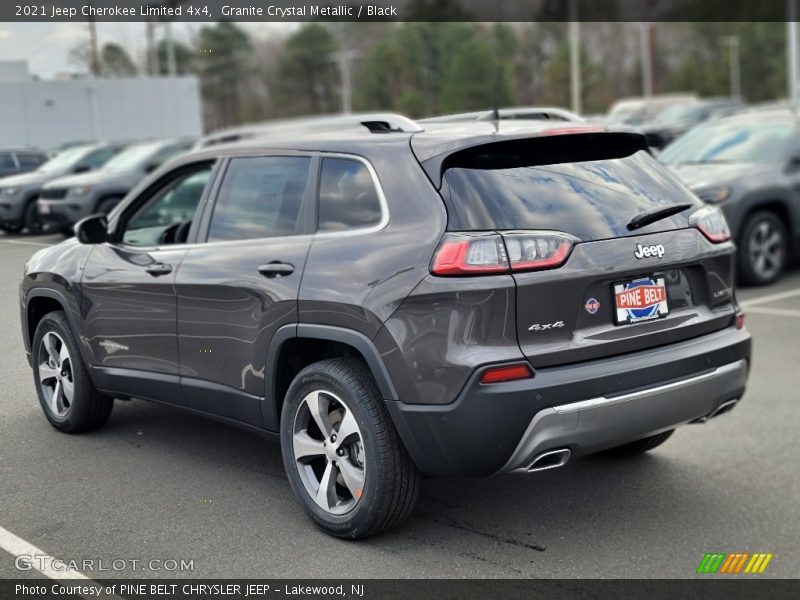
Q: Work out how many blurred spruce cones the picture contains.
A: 0